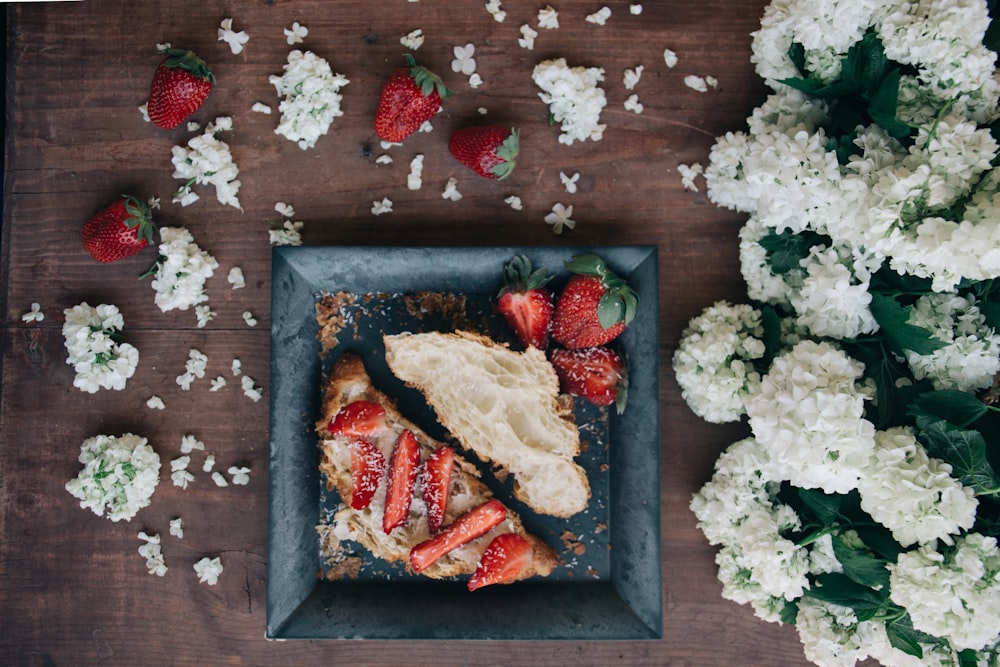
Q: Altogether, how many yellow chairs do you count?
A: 0